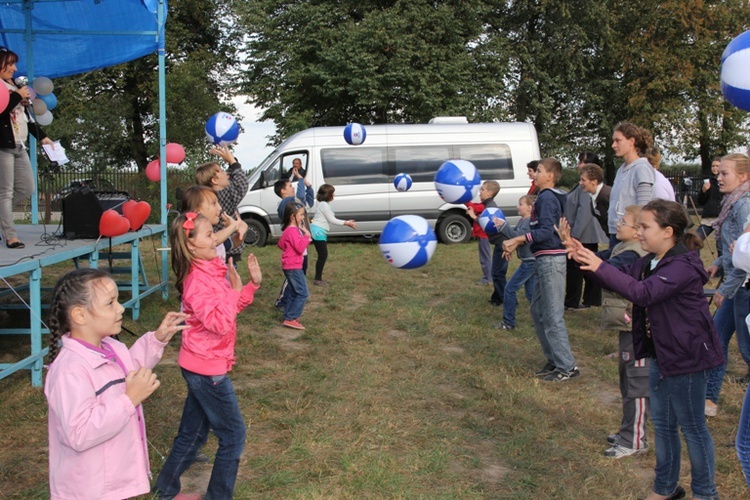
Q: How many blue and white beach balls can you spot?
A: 7